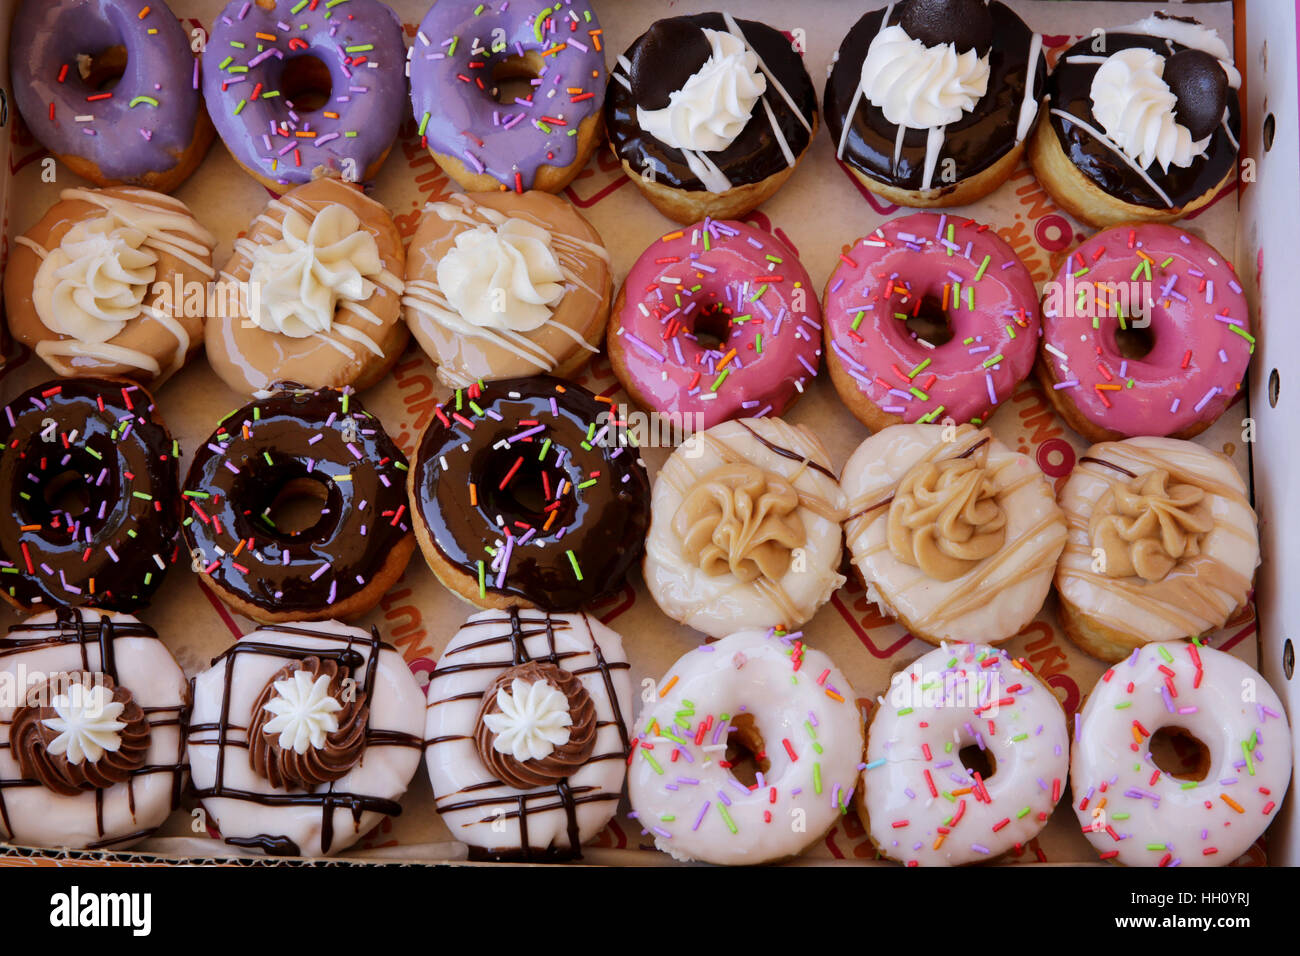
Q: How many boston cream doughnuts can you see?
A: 3